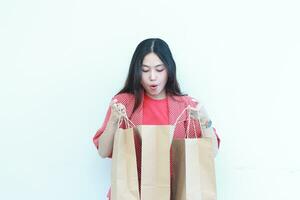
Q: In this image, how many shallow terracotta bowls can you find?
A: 0